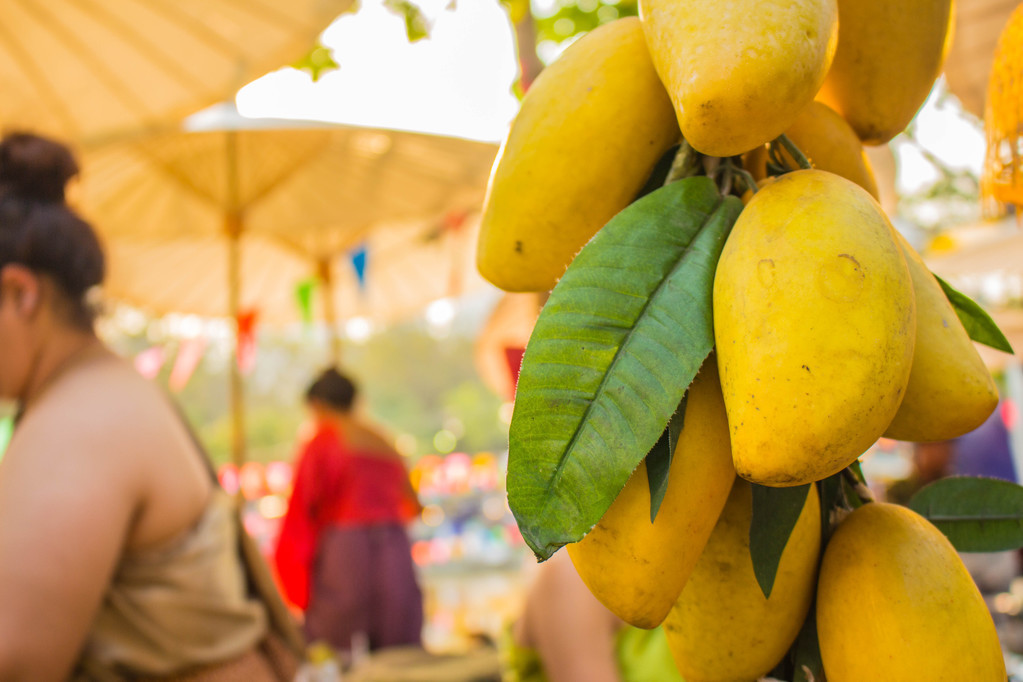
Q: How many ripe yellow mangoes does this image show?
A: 9